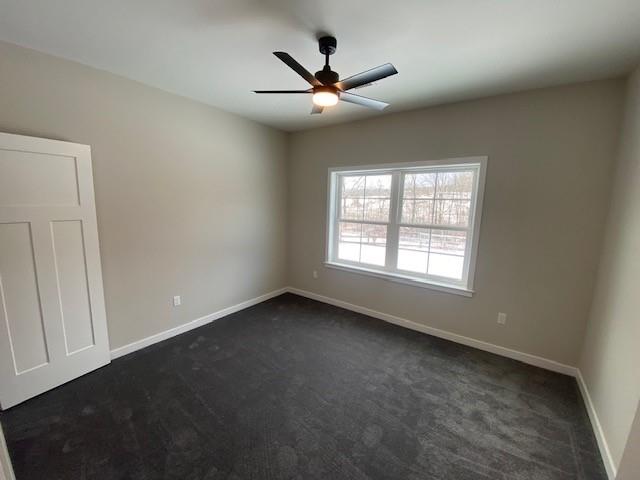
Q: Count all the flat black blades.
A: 5